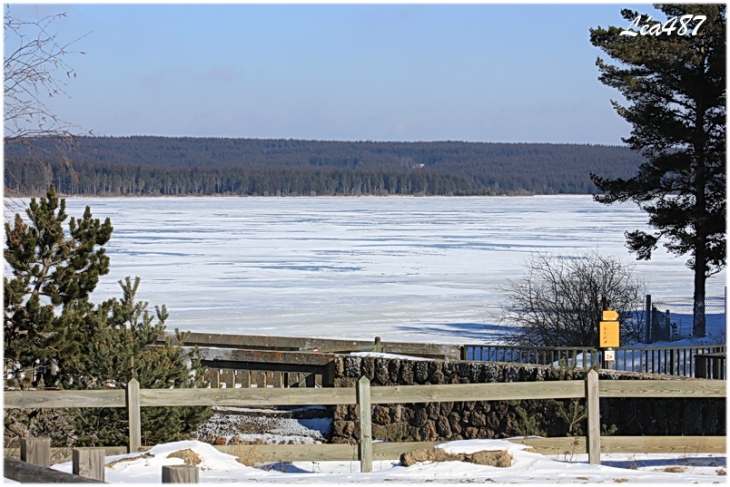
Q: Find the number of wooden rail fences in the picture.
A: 1